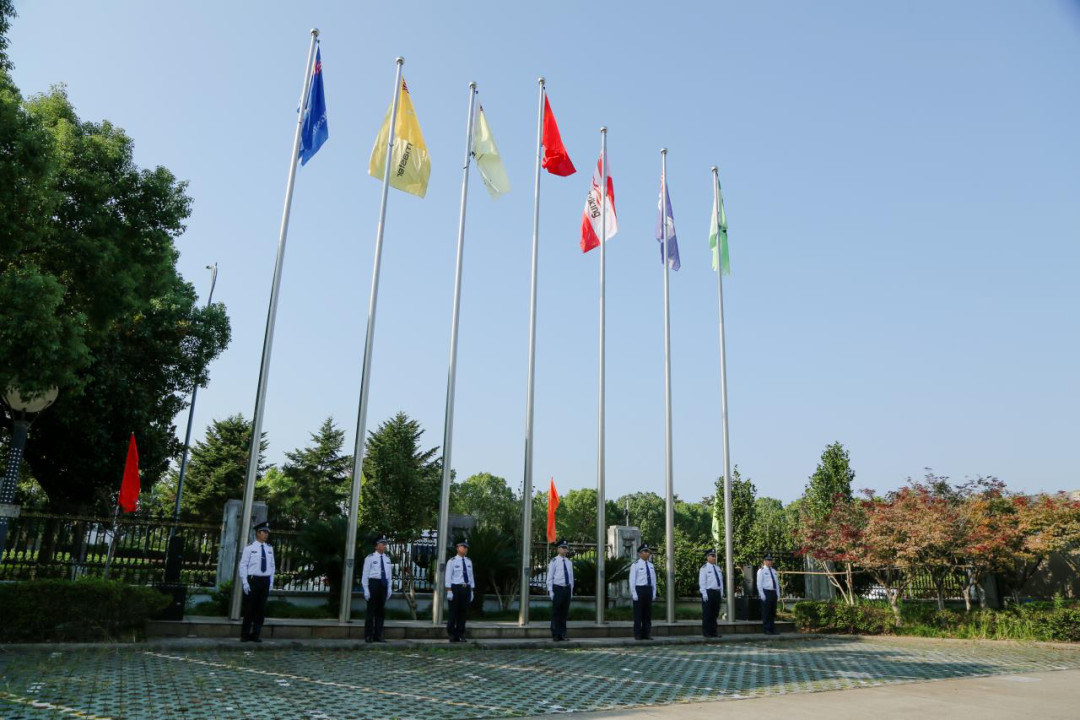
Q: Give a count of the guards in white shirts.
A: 7